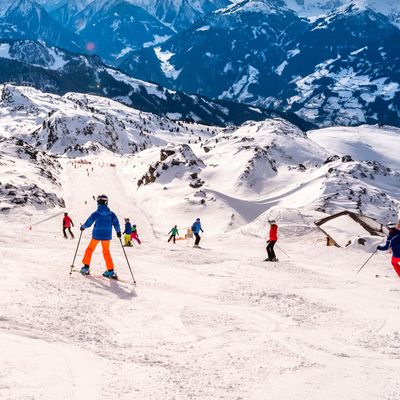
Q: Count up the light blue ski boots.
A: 2